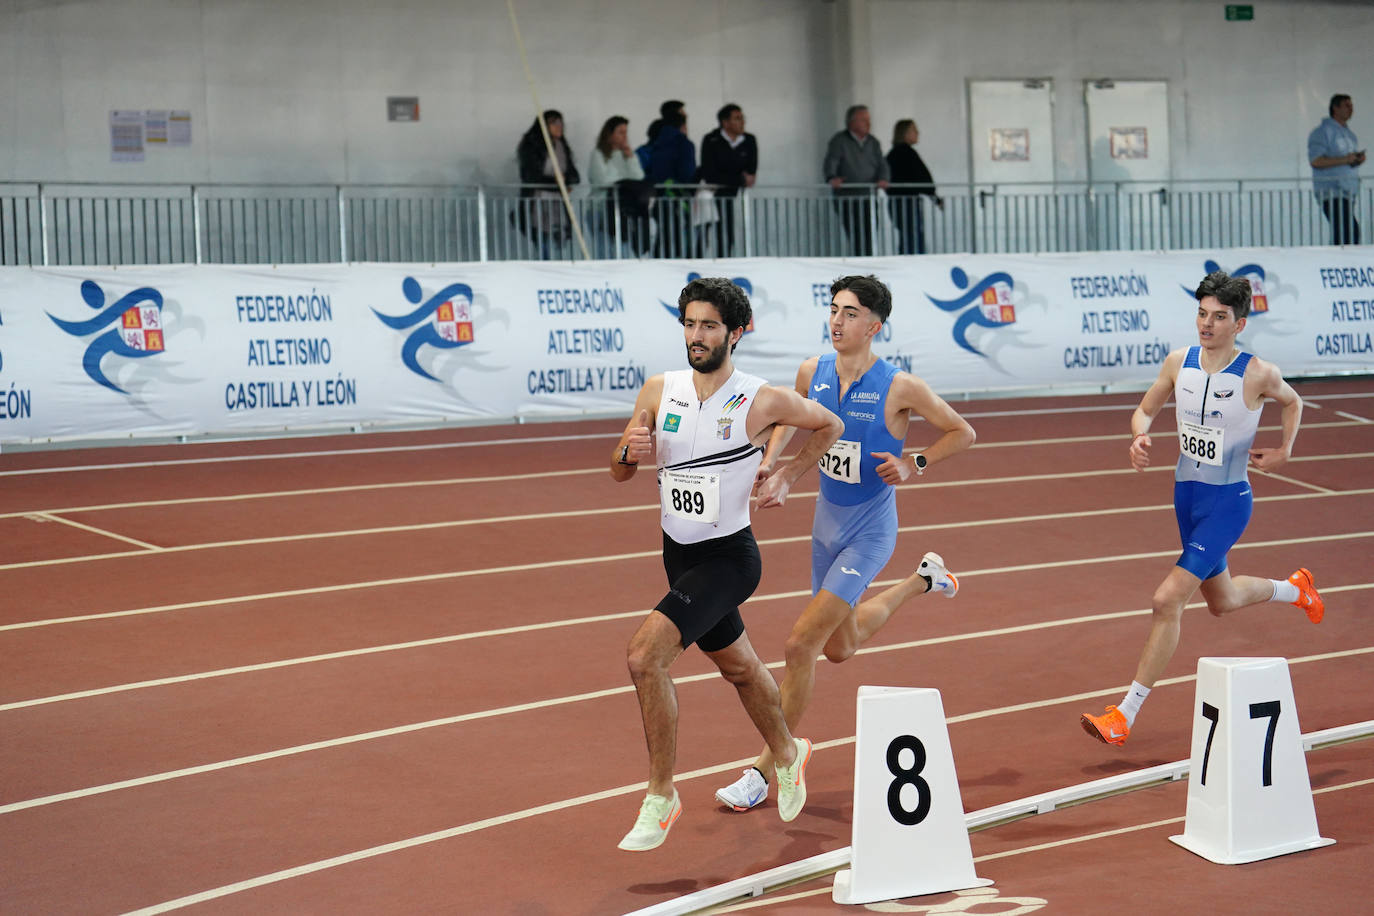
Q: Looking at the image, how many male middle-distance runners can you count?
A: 3